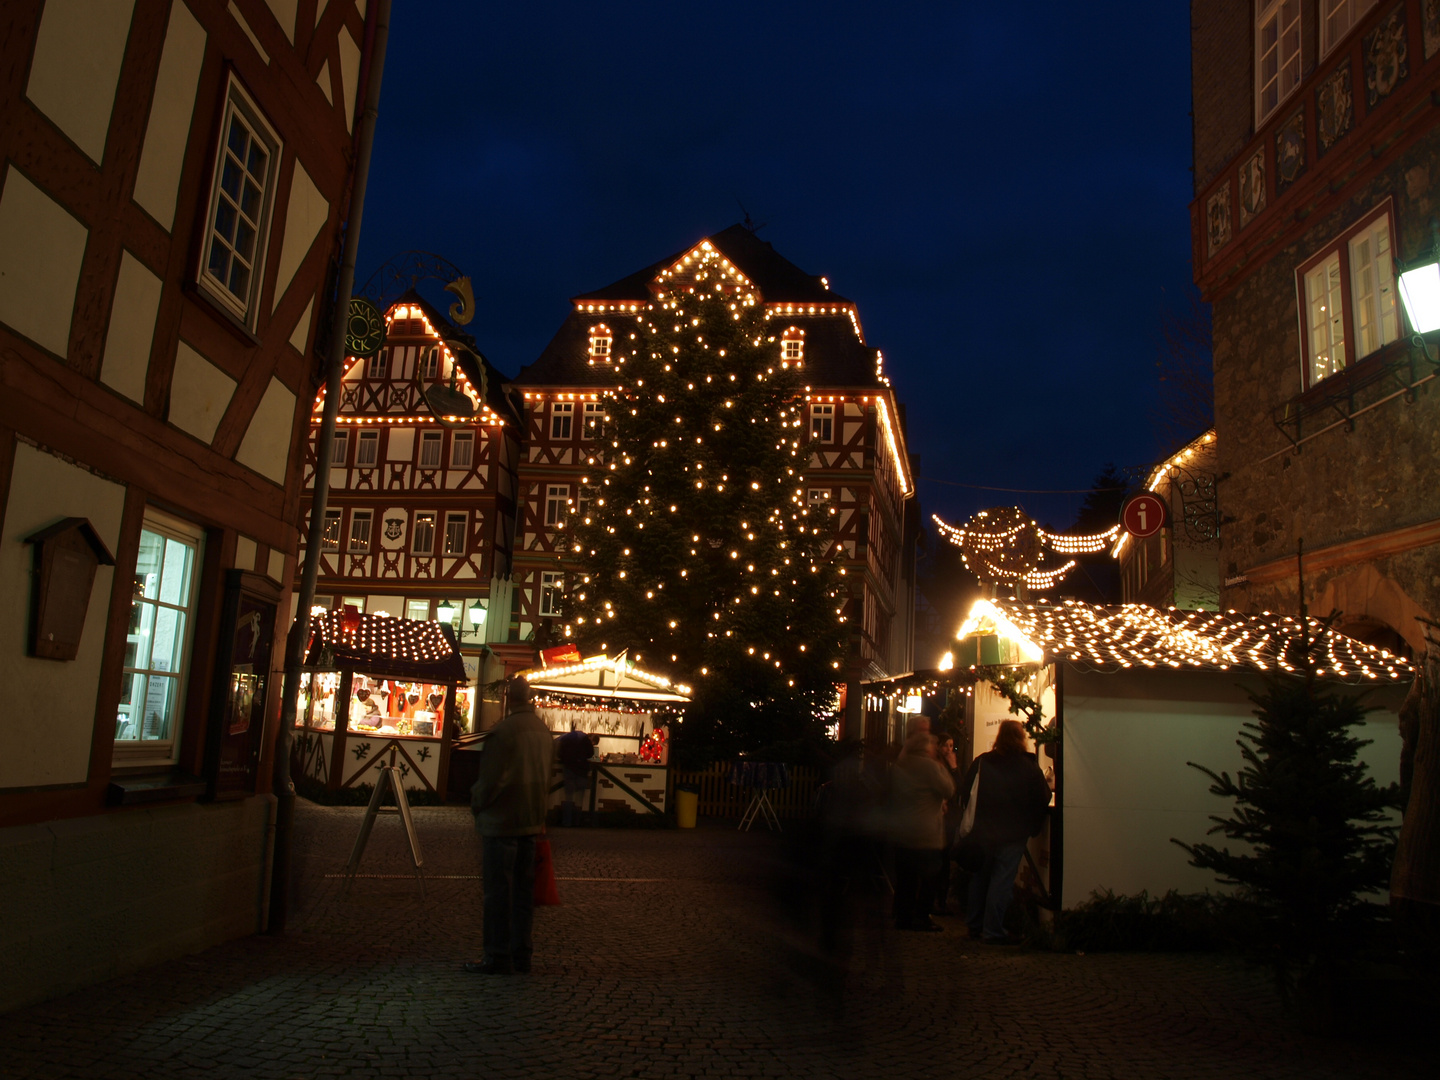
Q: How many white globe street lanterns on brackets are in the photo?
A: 3